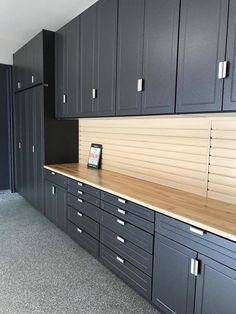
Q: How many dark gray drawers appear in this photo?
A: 12